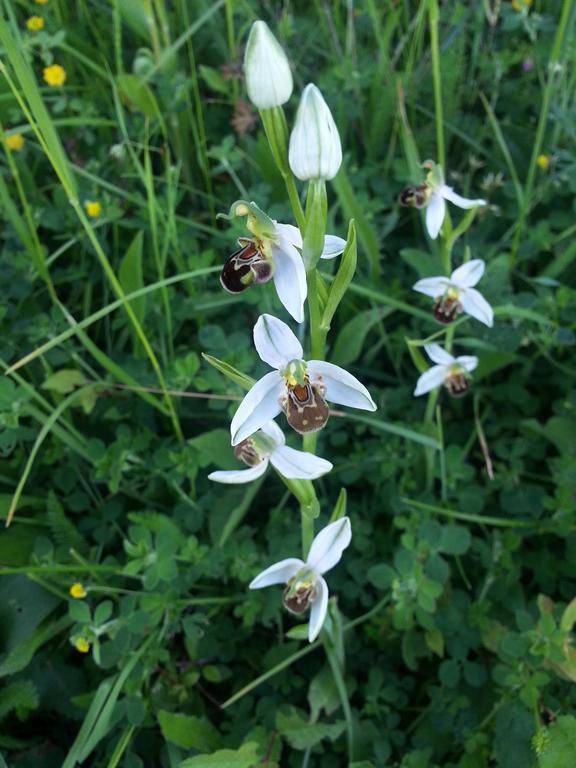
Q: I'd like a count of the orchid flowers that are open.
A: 7